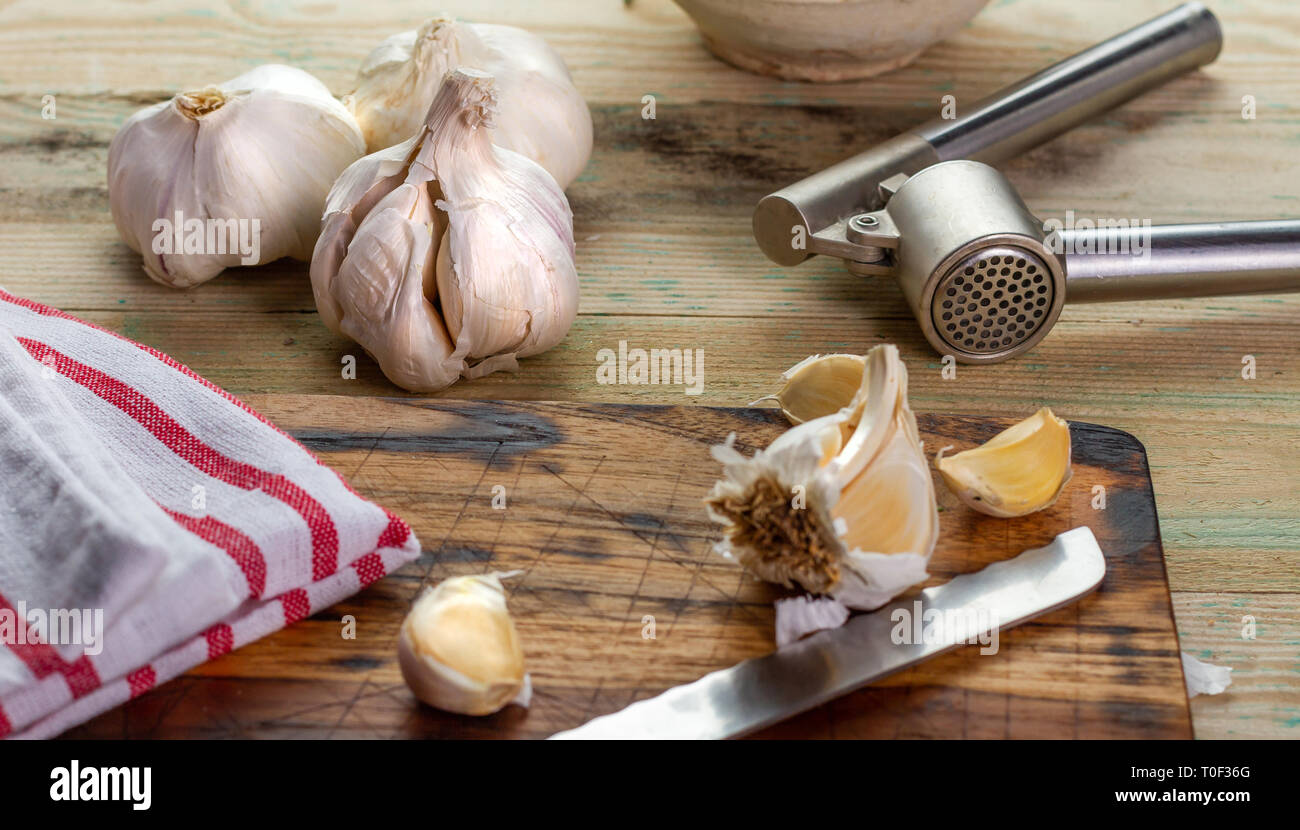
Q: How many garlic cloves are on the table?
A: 3